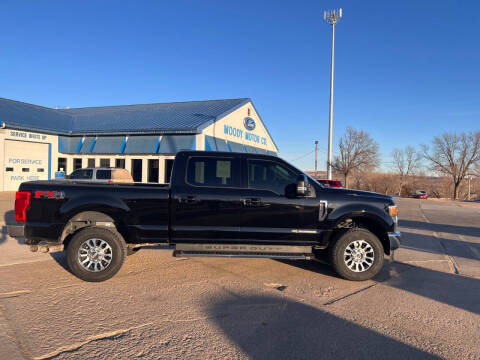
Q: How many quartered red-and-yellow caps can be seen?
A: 0